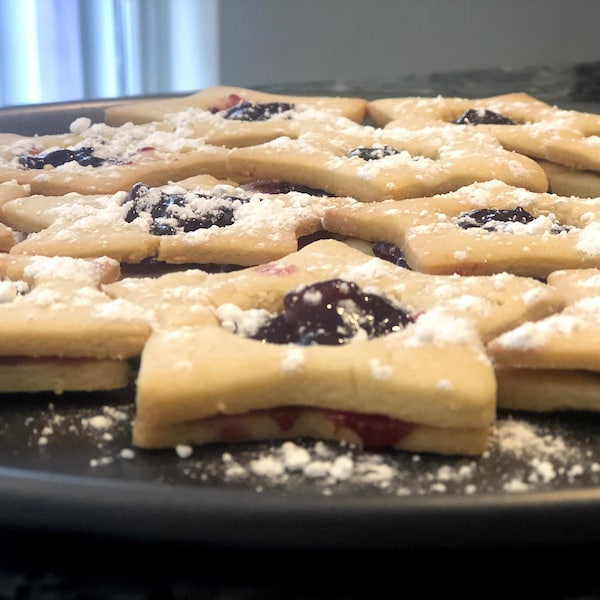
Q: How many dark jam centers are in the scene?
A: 7